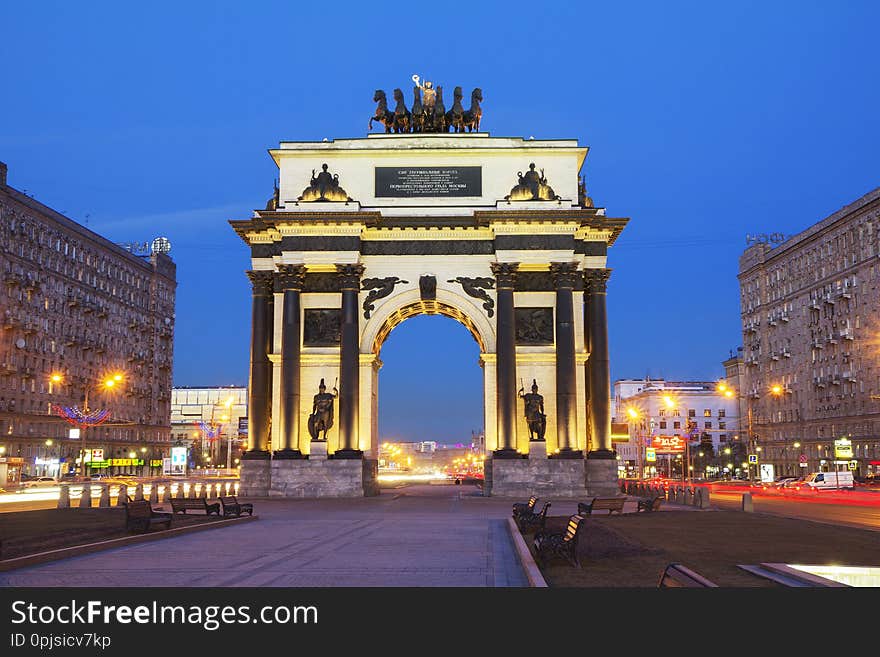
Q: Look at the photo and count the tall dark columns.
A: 6